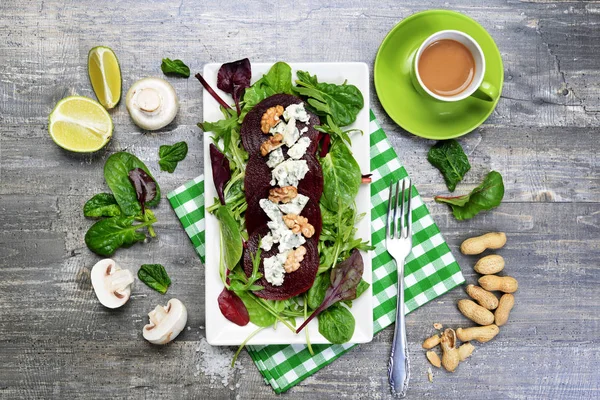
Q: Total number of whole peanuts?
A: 7